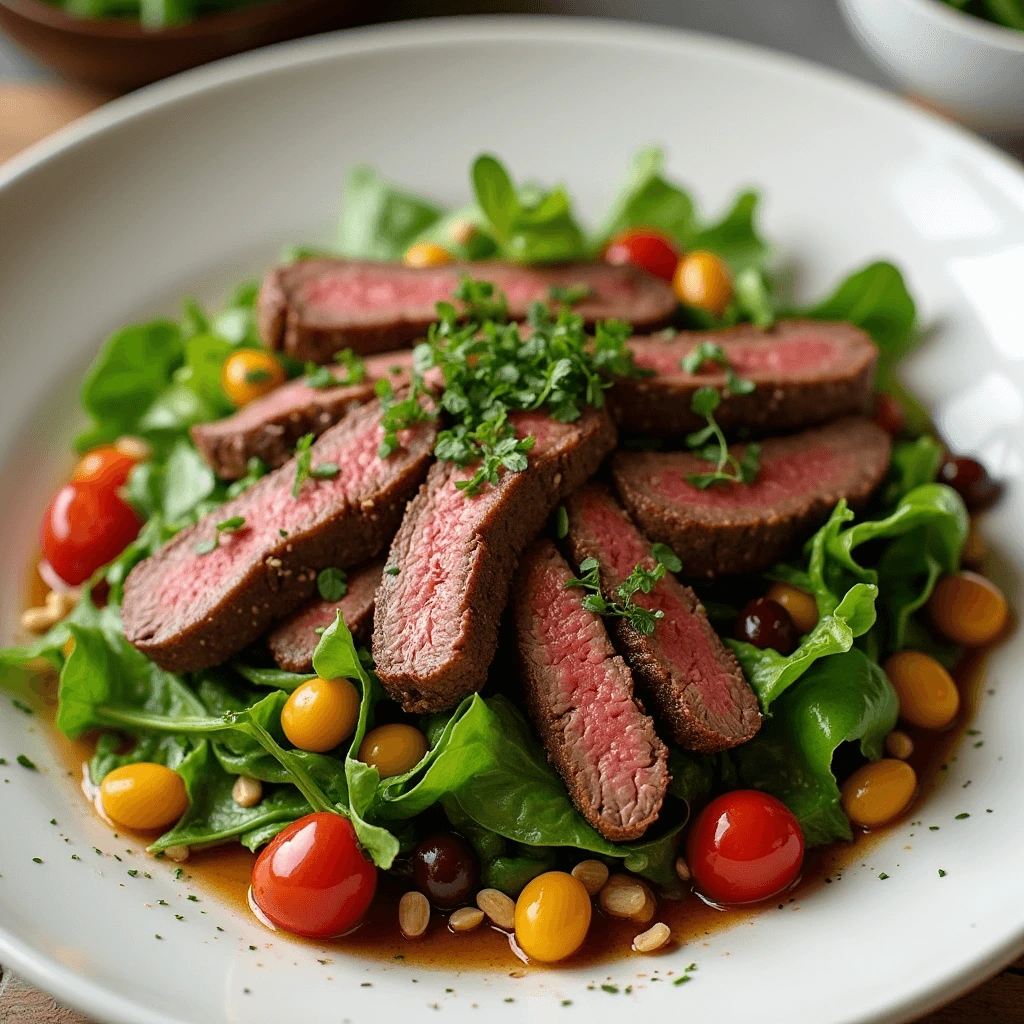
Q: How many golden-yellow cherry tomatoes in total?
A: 11